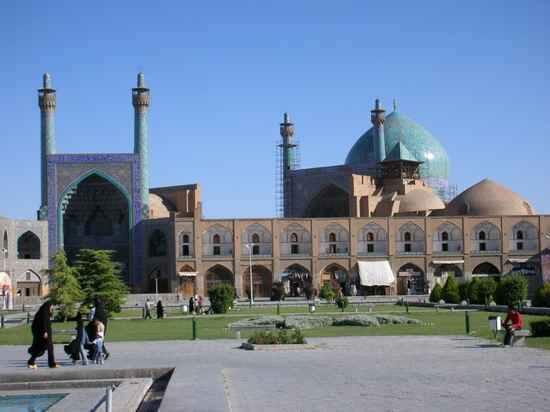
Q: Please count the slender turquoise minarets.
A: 4